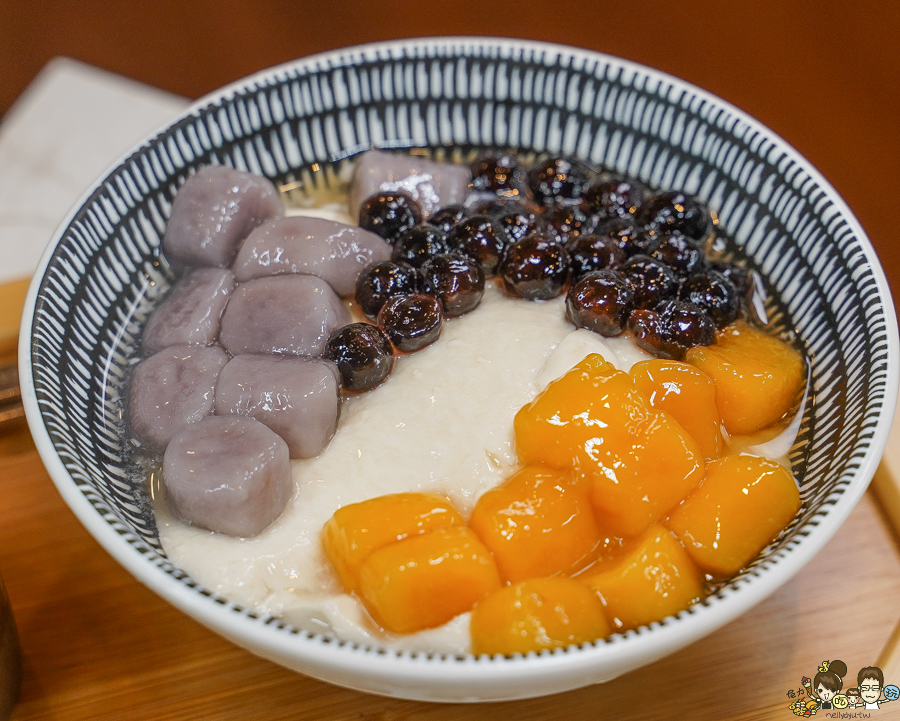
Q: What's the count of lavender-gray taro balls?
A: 8